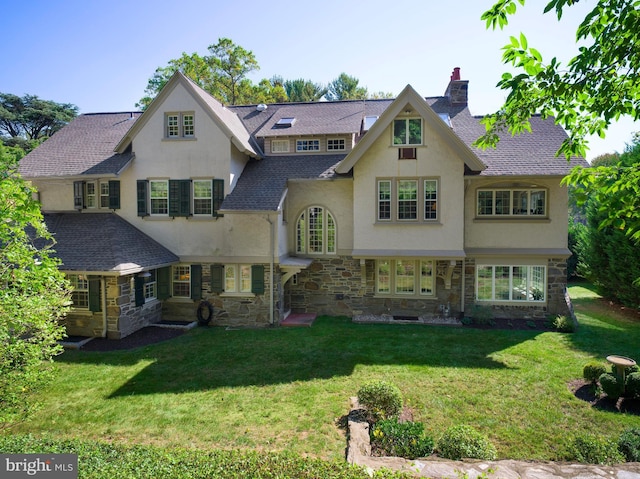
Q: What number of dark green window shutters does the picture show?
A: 12